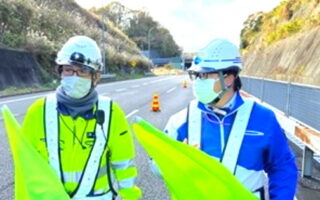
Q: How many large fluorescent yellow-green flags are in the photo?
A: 2